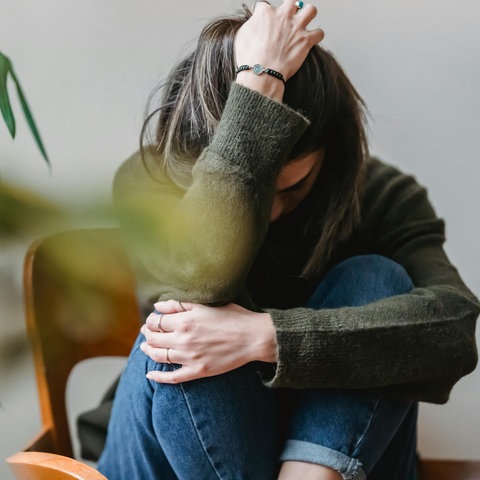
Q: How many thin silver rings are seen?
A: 3